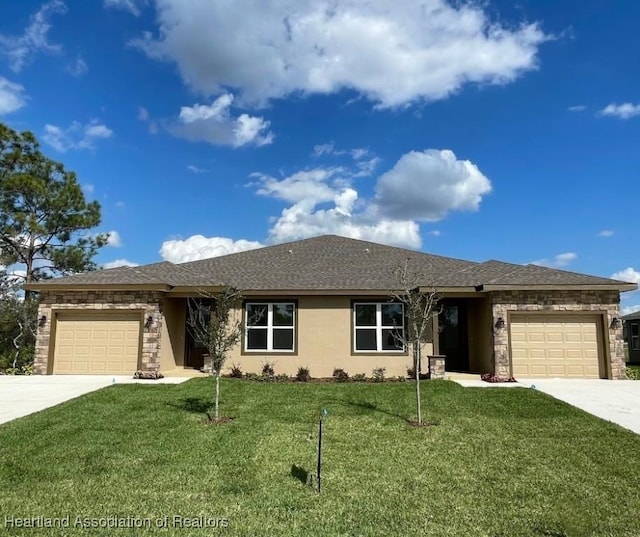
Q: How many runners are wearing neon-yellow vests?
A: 0